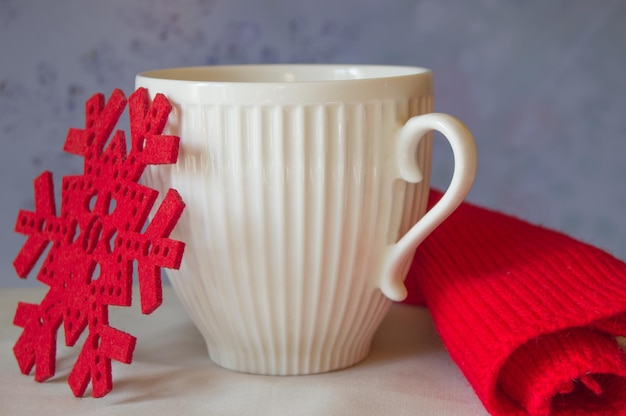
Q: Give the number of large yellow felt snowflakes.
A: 0